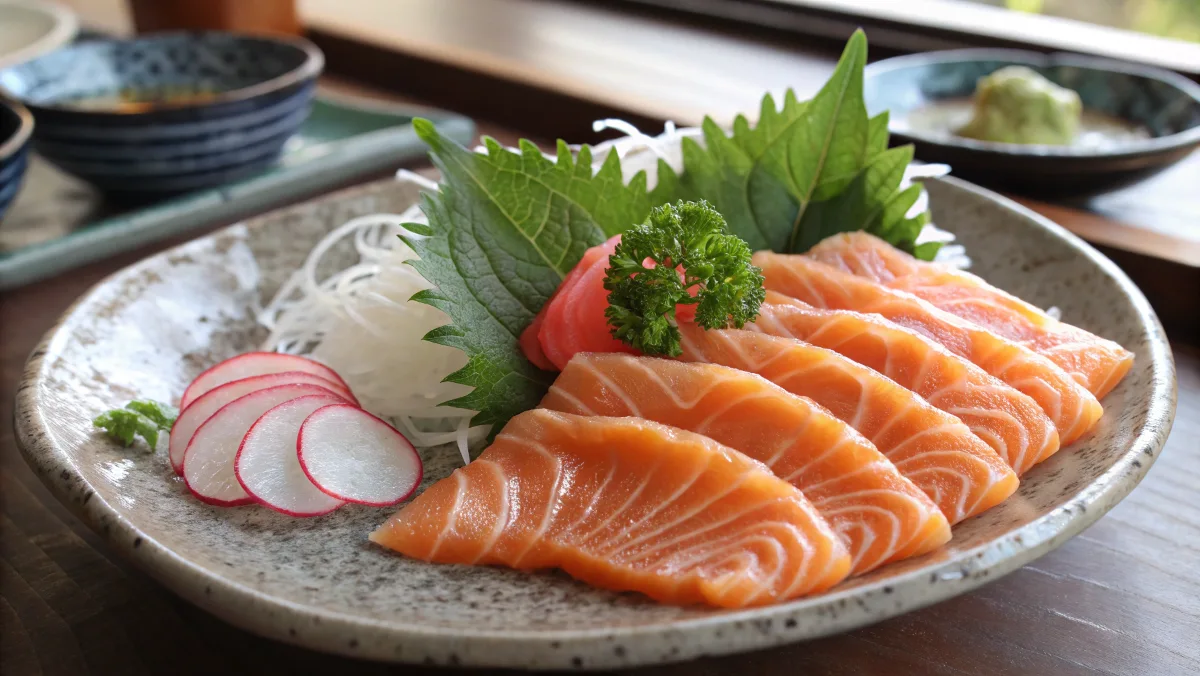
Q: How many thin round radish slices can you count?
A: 5